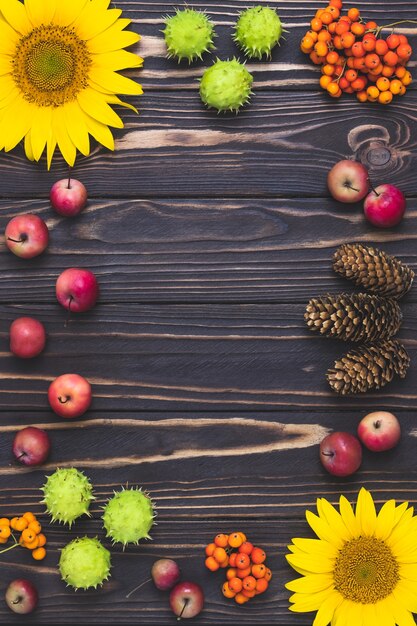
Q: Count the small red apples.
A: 13